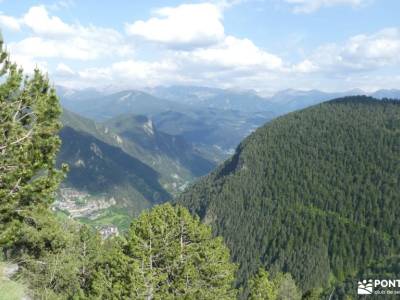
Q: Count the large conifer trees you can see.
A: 2